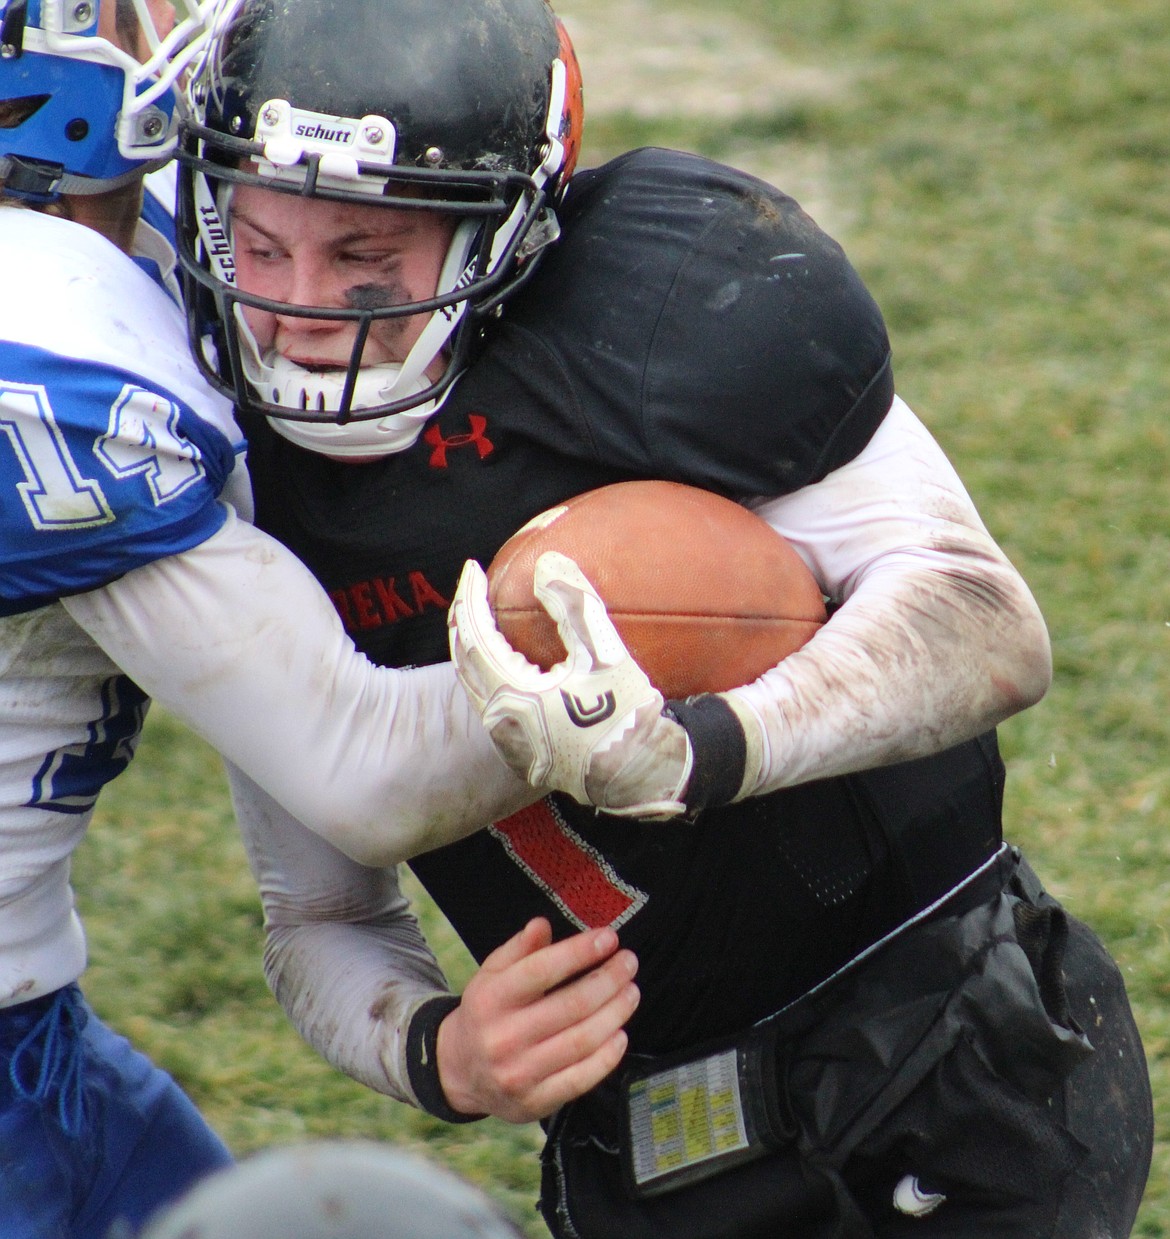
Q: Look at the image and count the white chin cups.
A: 1